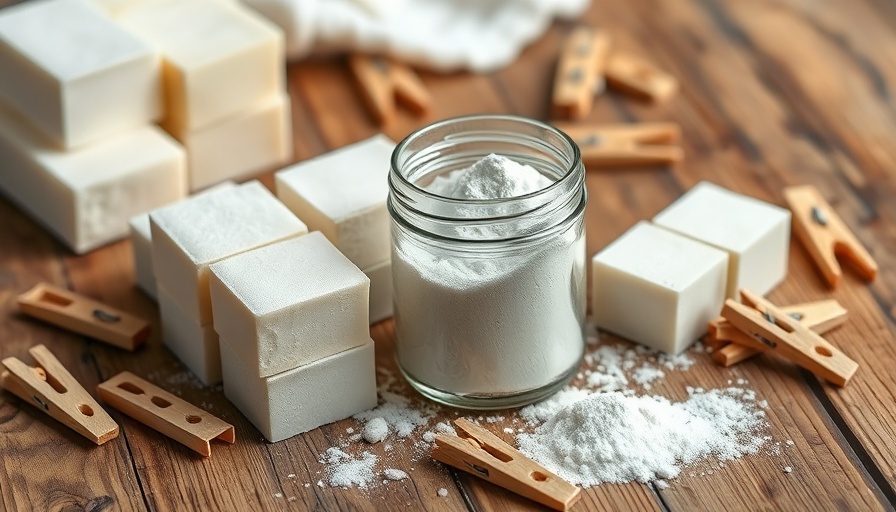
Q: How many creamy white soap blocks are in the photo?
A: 13